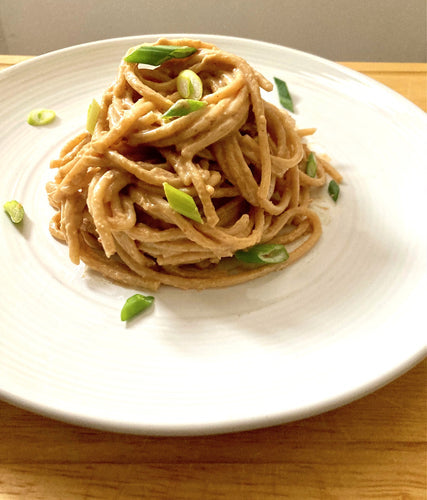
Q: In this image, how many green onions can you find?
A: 12